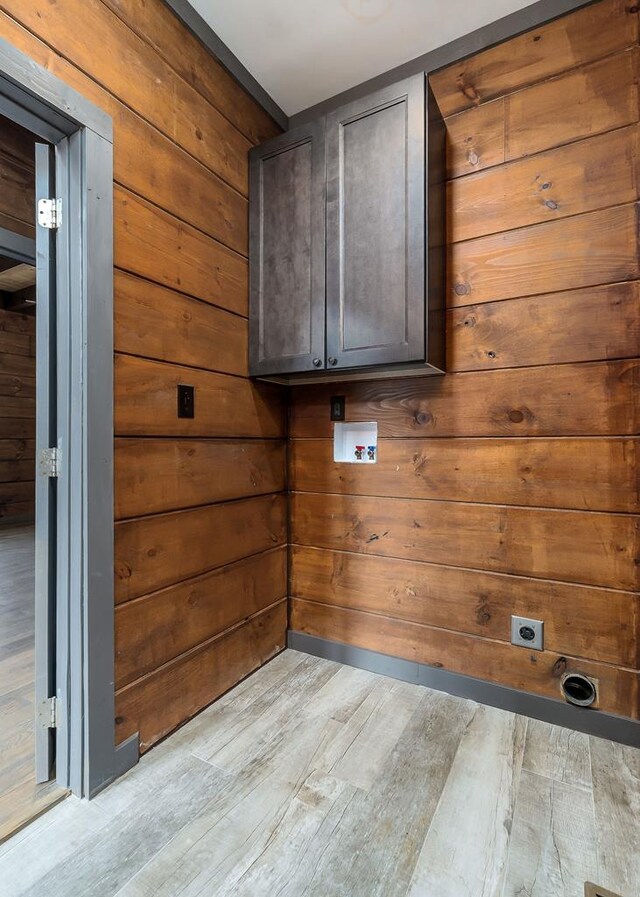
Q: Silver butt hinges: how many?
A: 3